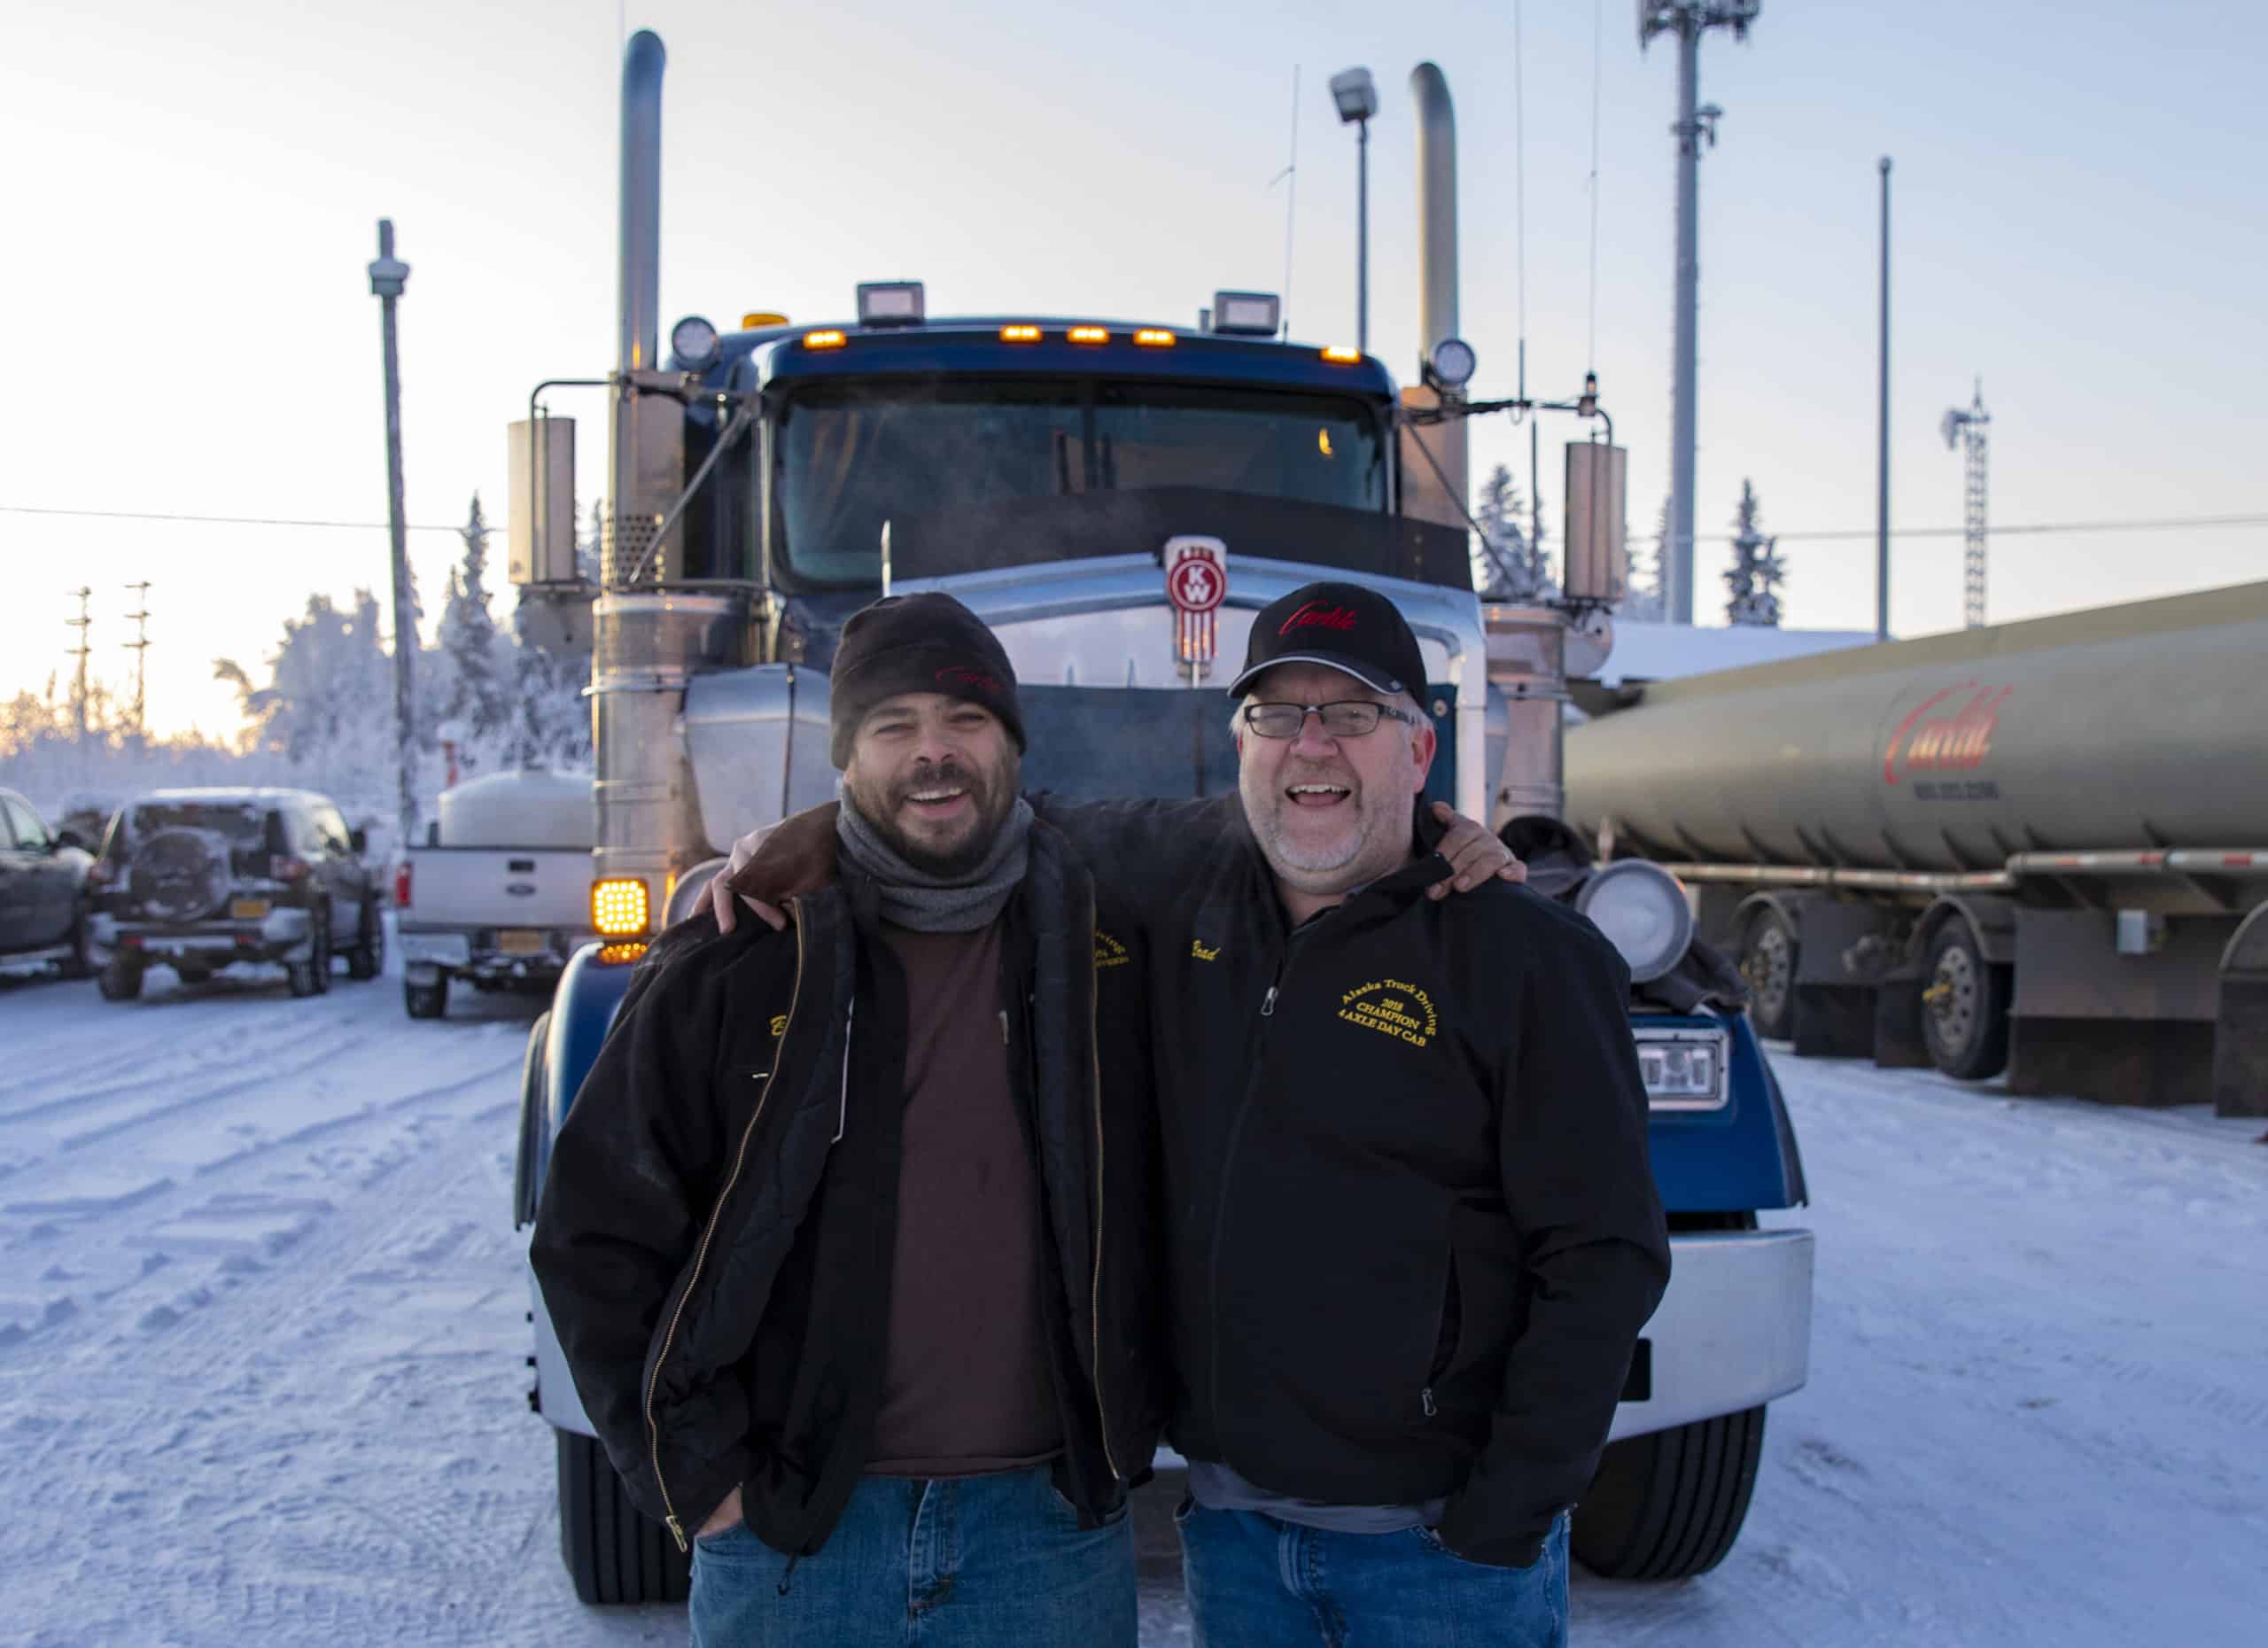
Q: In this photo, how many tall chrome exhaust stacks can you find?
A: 2